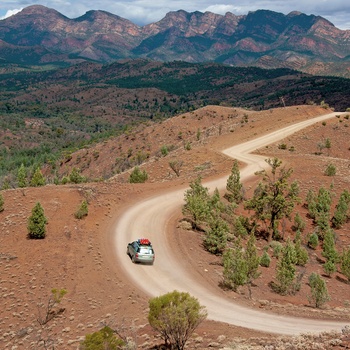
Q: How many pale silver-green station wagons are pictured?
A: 1